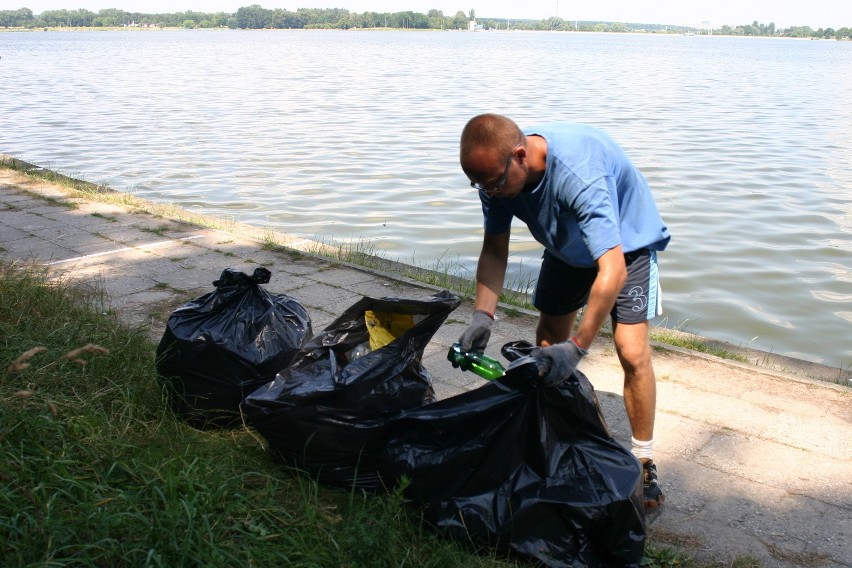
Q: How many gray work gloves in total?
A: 2